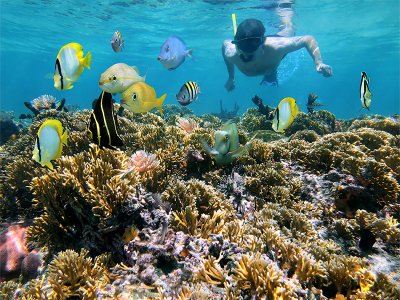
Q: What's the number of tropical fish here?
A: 11